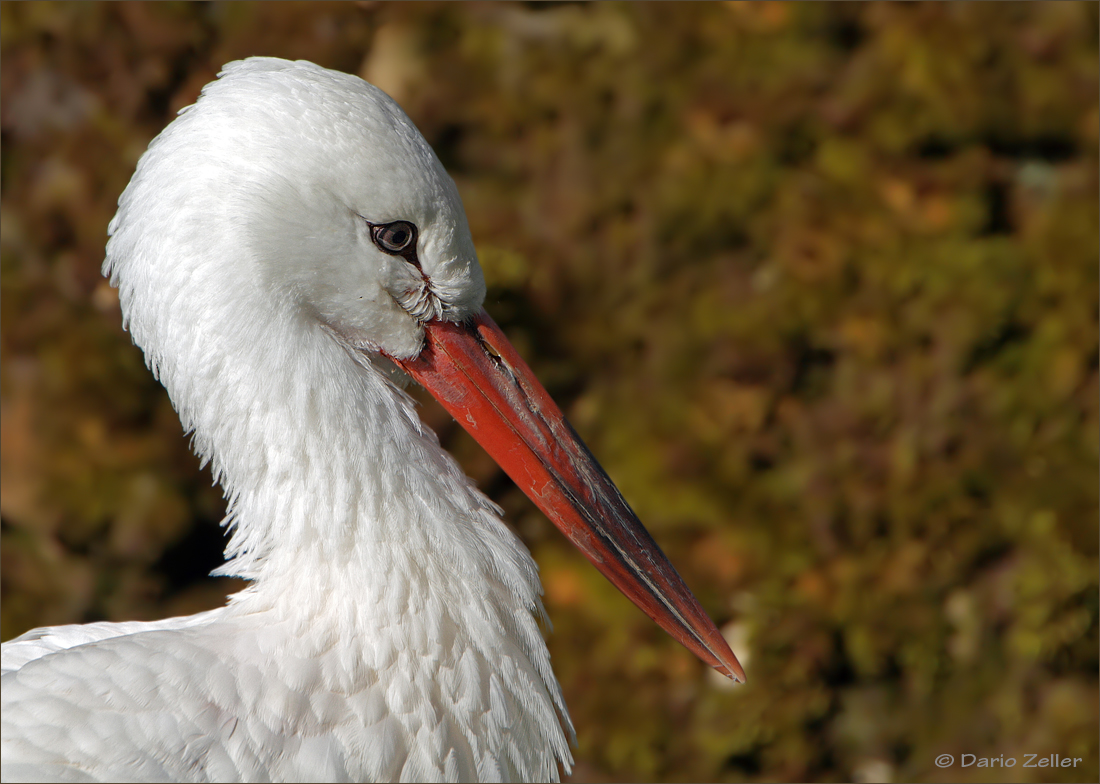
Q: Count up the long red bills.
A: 1